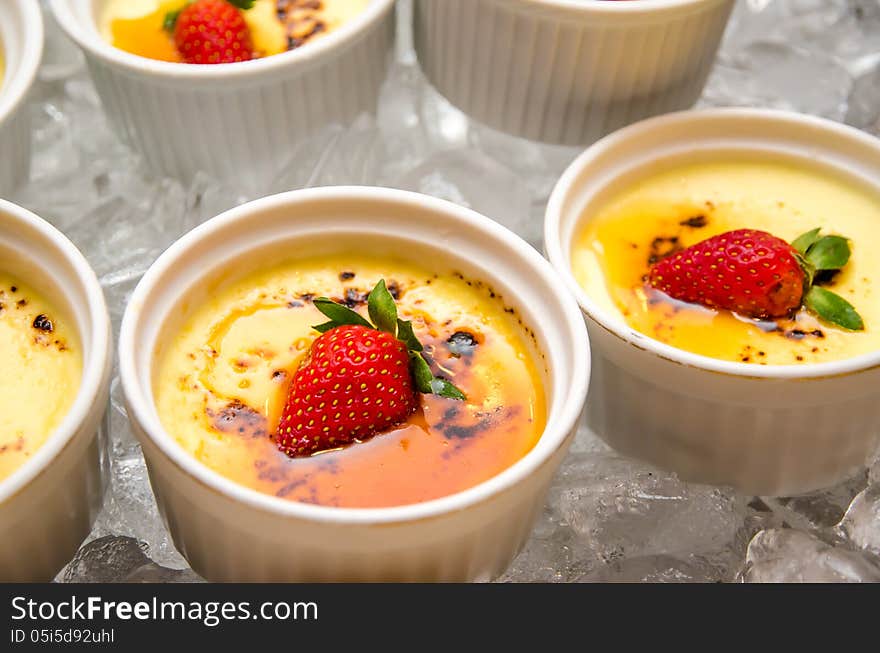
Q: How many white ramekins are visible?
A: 6